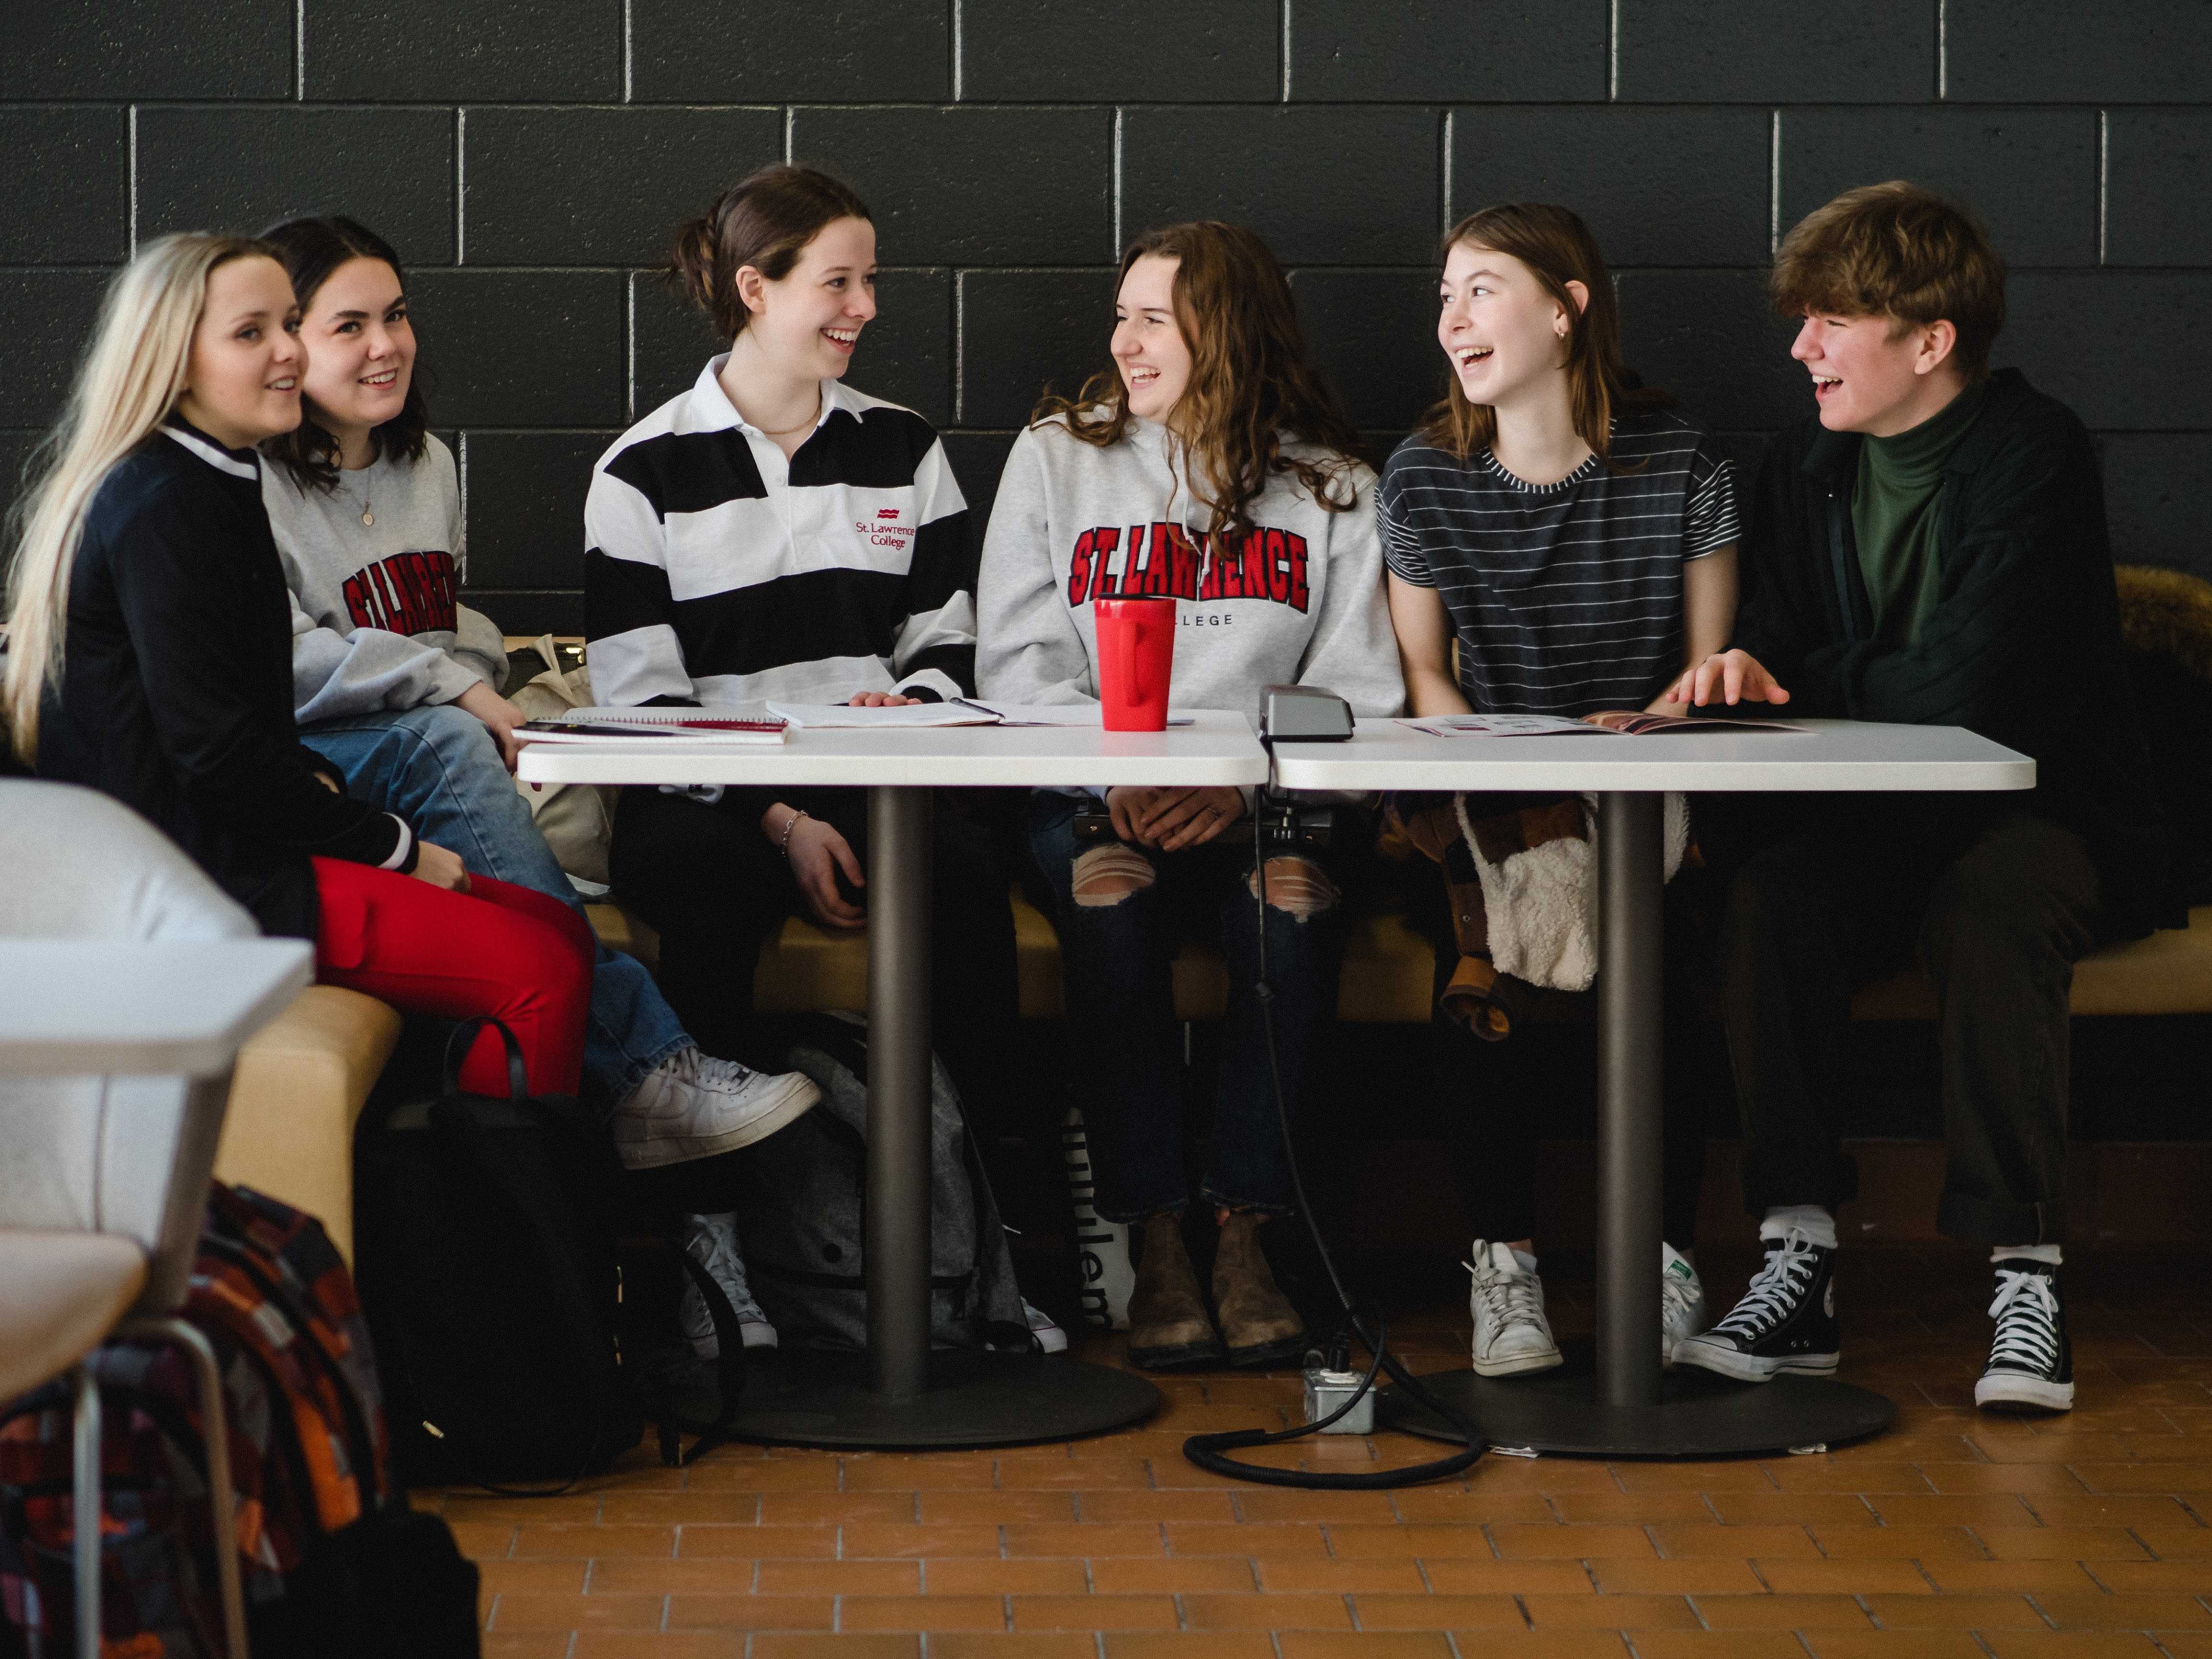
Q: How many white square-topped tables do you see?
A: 3